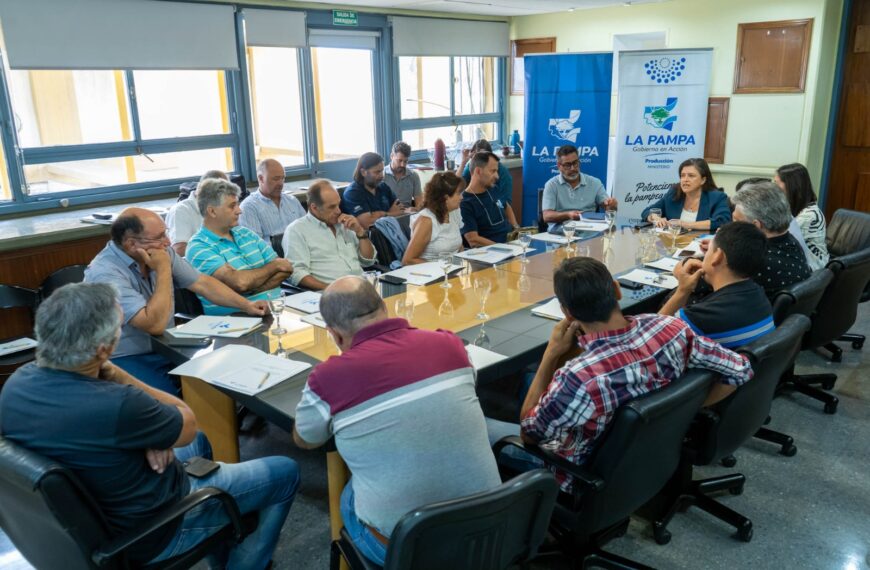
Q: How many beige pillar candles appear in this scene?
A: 0